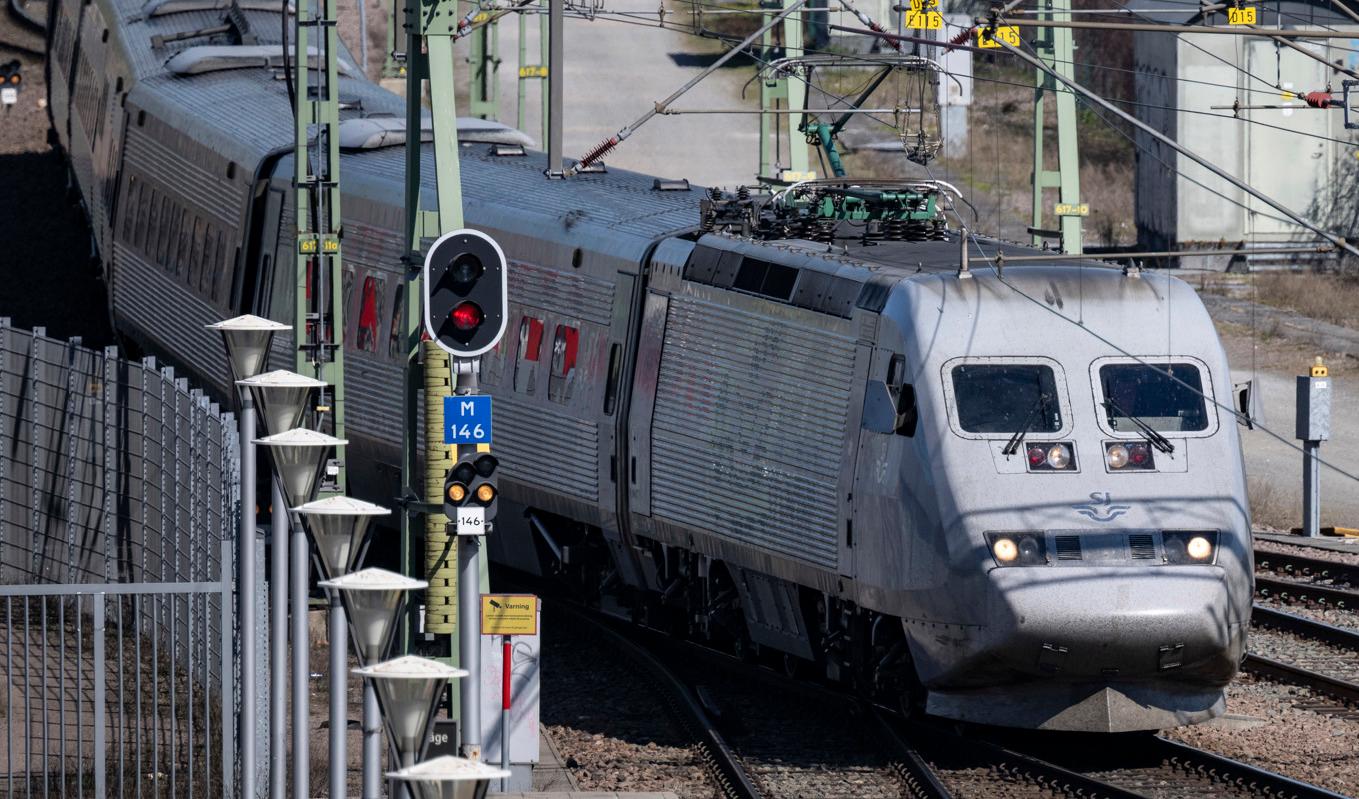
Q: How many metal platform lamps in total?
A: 7